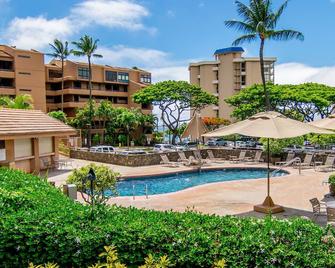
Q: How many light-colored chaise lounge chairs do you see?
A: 9